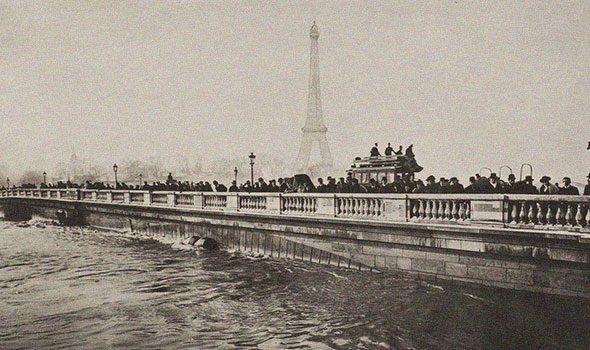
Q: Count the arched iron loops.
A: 3